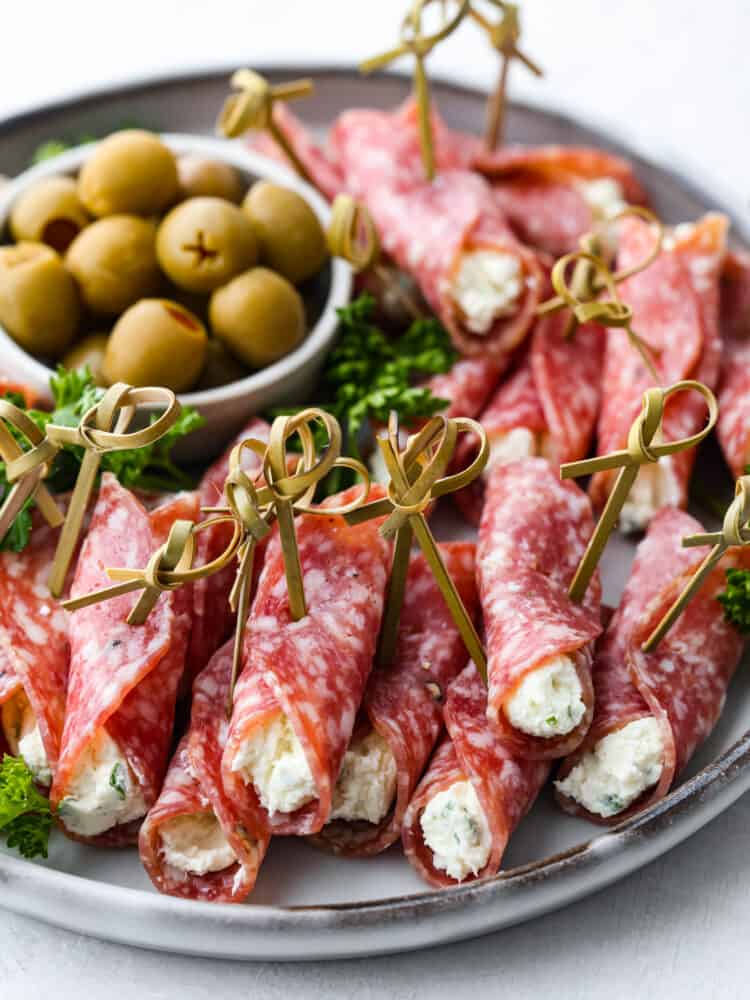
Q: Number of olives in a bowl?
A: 11